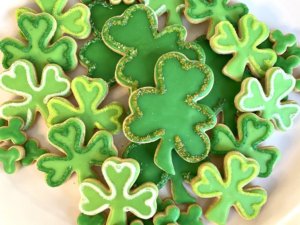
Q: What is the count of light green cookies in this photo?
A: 12